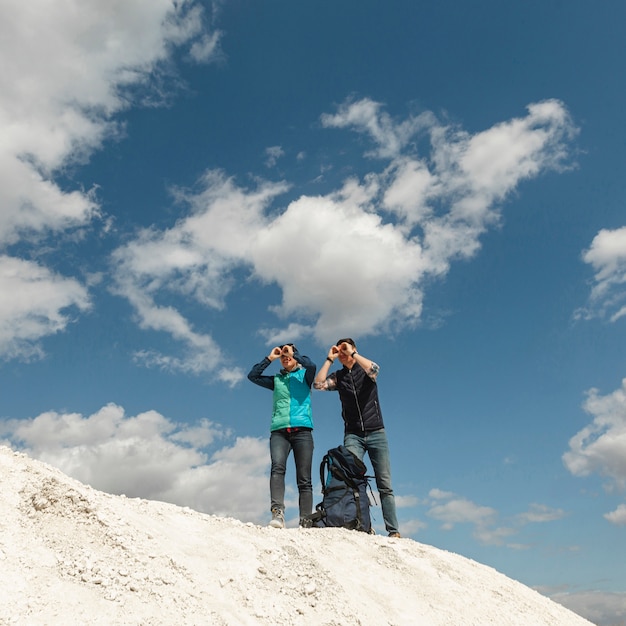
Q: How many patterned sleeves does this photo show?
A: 2